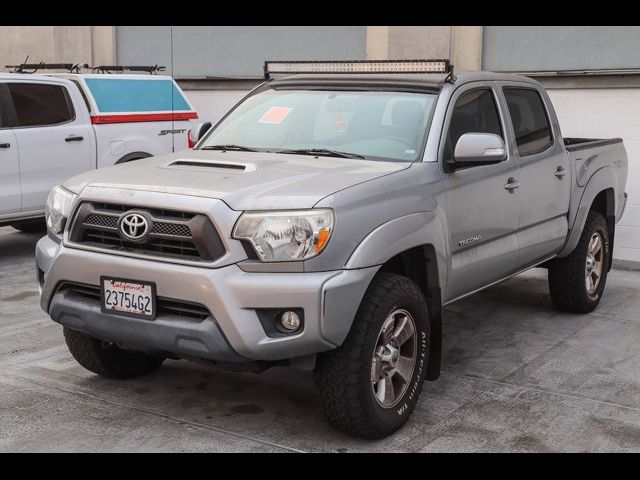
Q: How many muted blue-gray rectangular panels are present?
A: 2